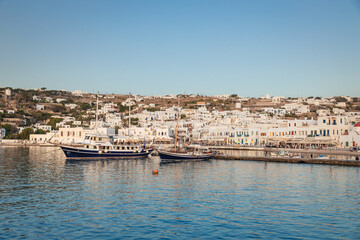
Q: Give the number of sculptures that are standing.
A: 0